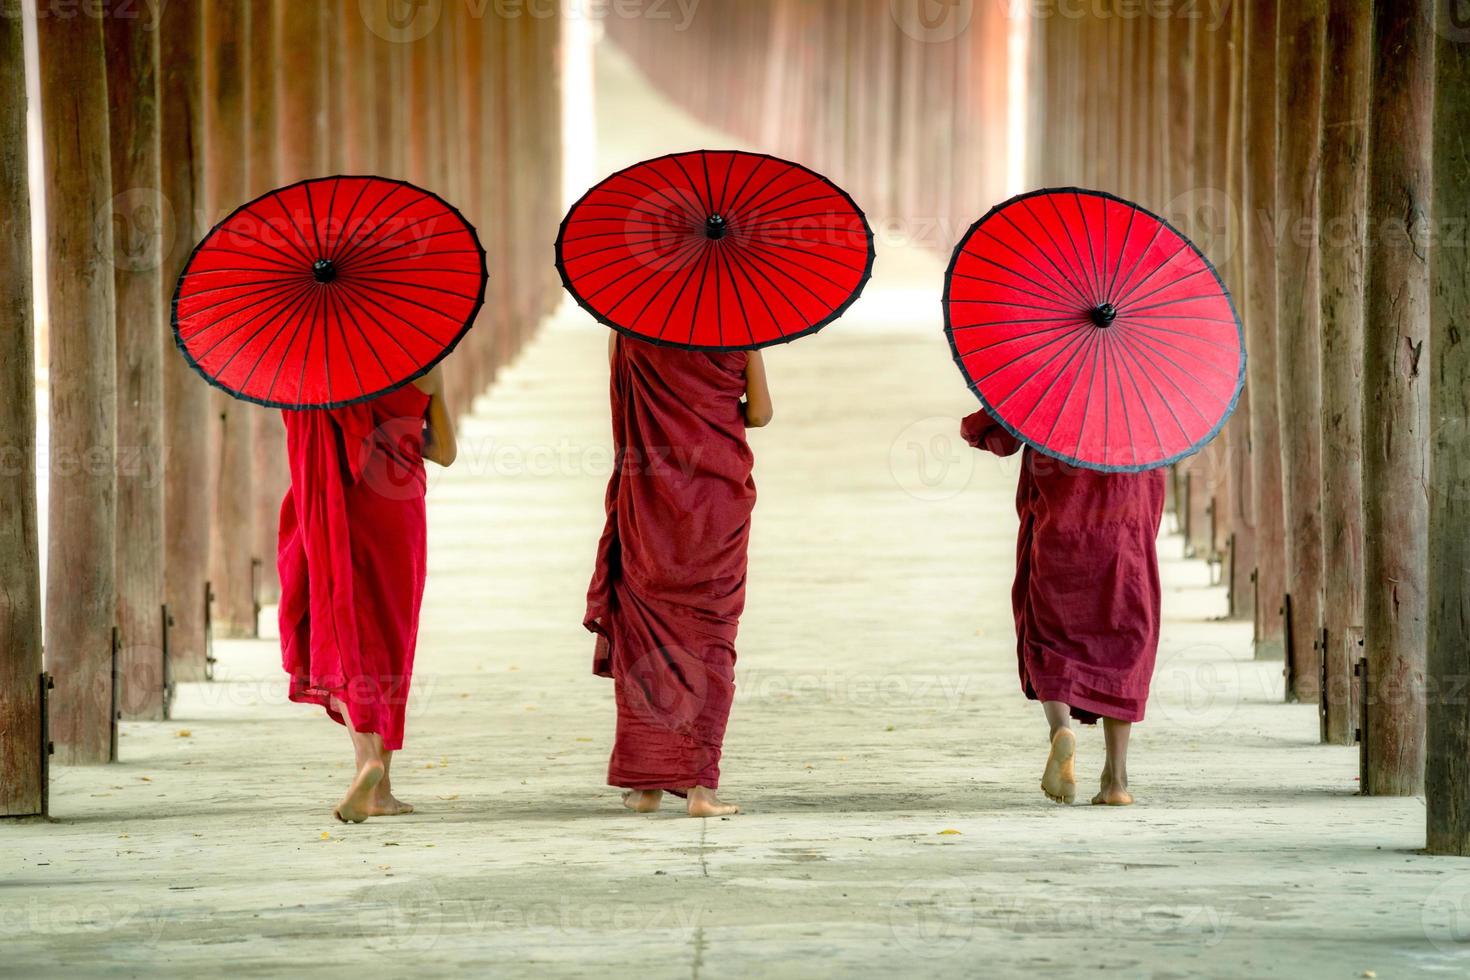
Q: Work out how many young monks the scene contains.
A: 3